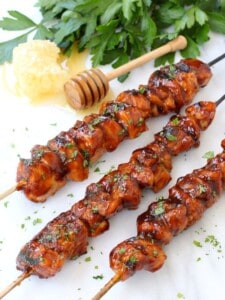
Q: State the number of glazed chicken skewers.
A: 3